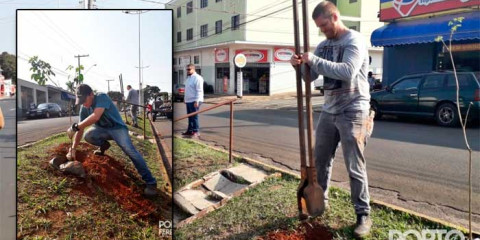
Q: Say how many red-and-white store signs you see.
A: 3